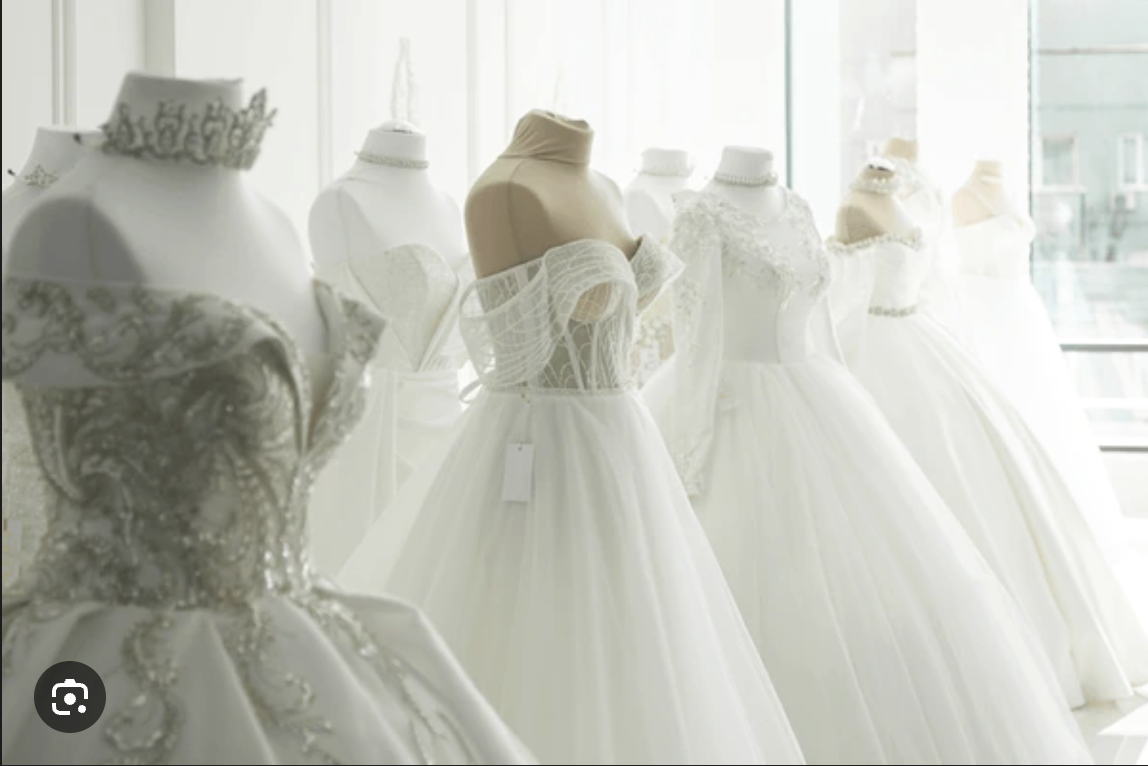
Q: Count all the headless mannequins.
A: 9